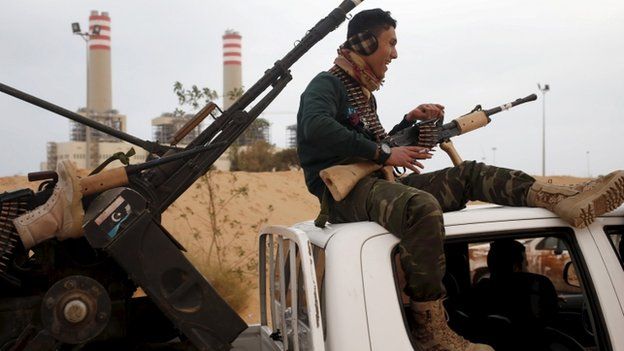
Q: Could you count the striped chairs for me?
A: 0